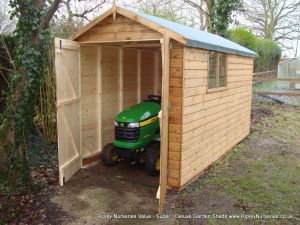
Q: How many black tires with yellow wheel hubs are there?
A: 2